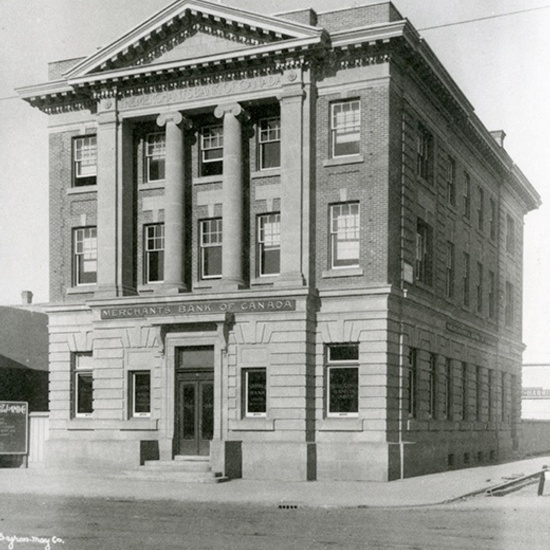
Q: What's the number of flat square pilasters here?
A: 2